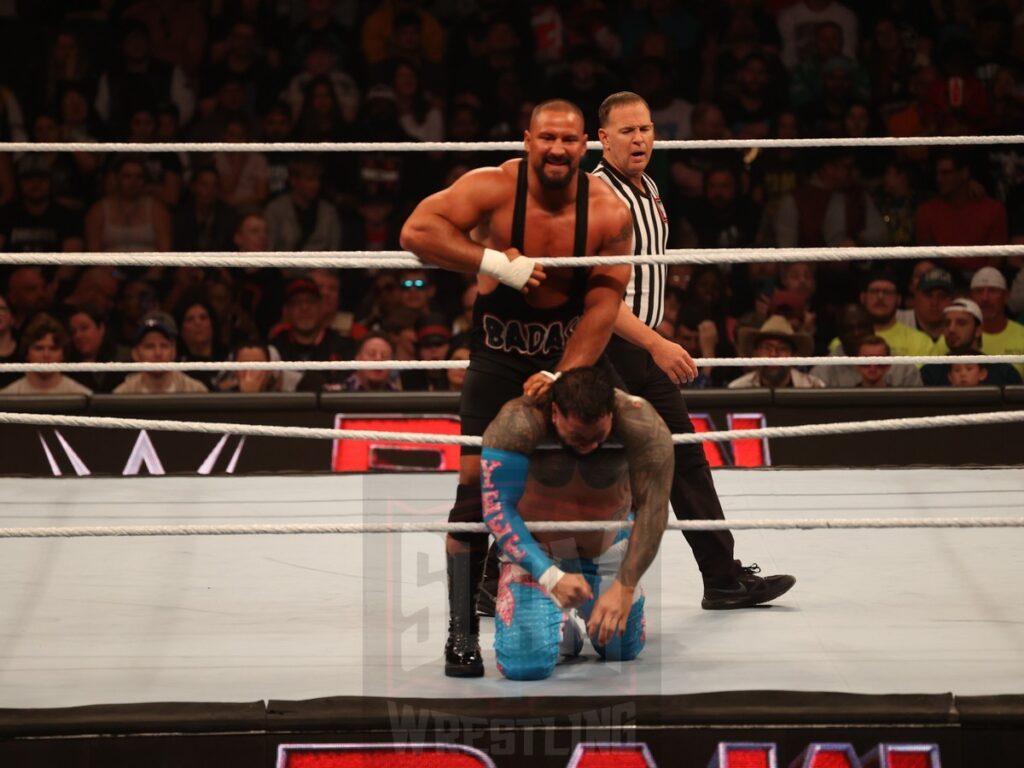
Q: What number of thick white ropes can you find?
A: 5